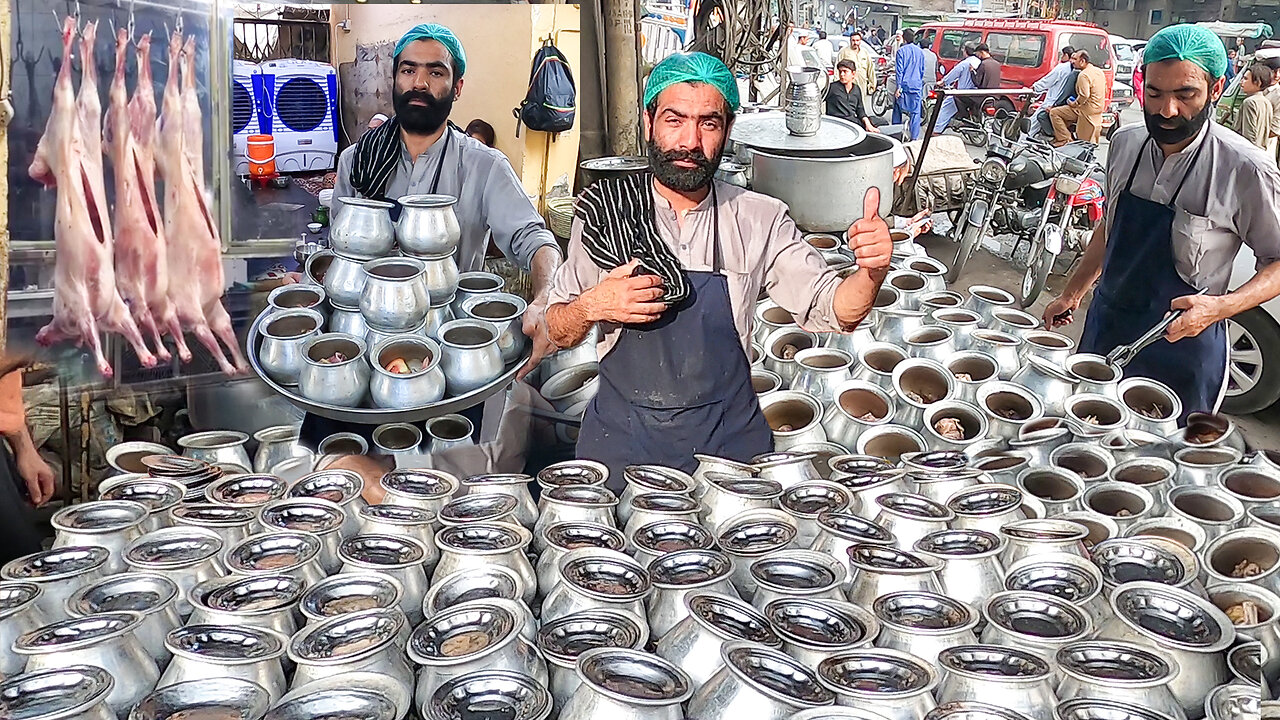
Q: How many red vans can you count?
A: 1